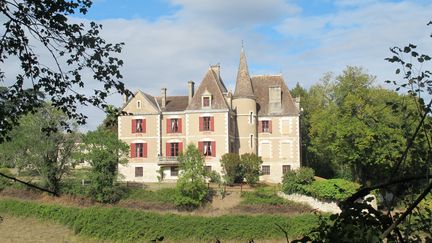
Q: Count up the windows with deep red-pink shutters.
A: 7